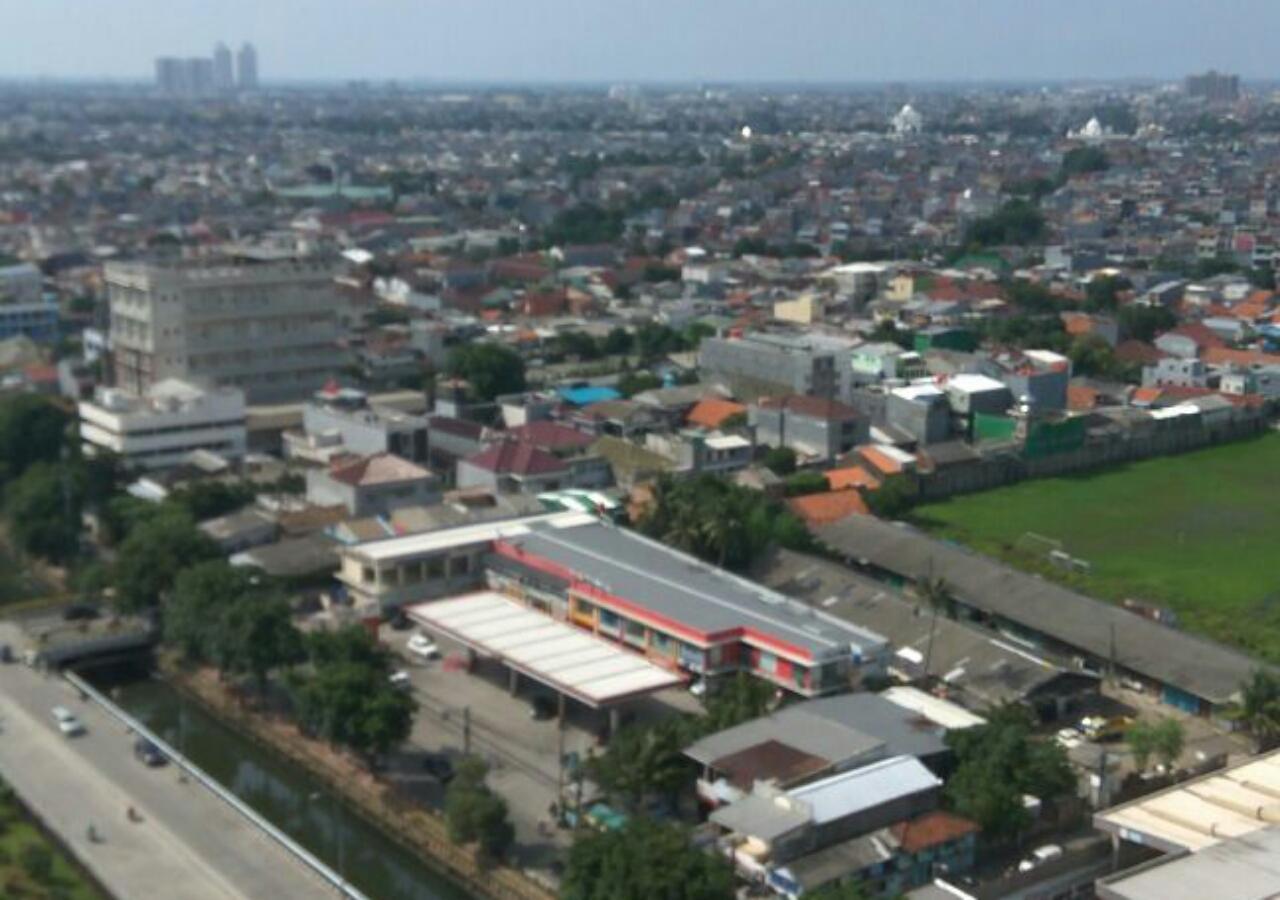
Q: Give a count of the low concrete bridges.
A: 1